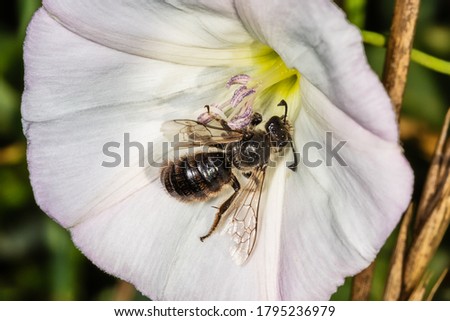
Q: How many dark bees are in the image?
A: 1